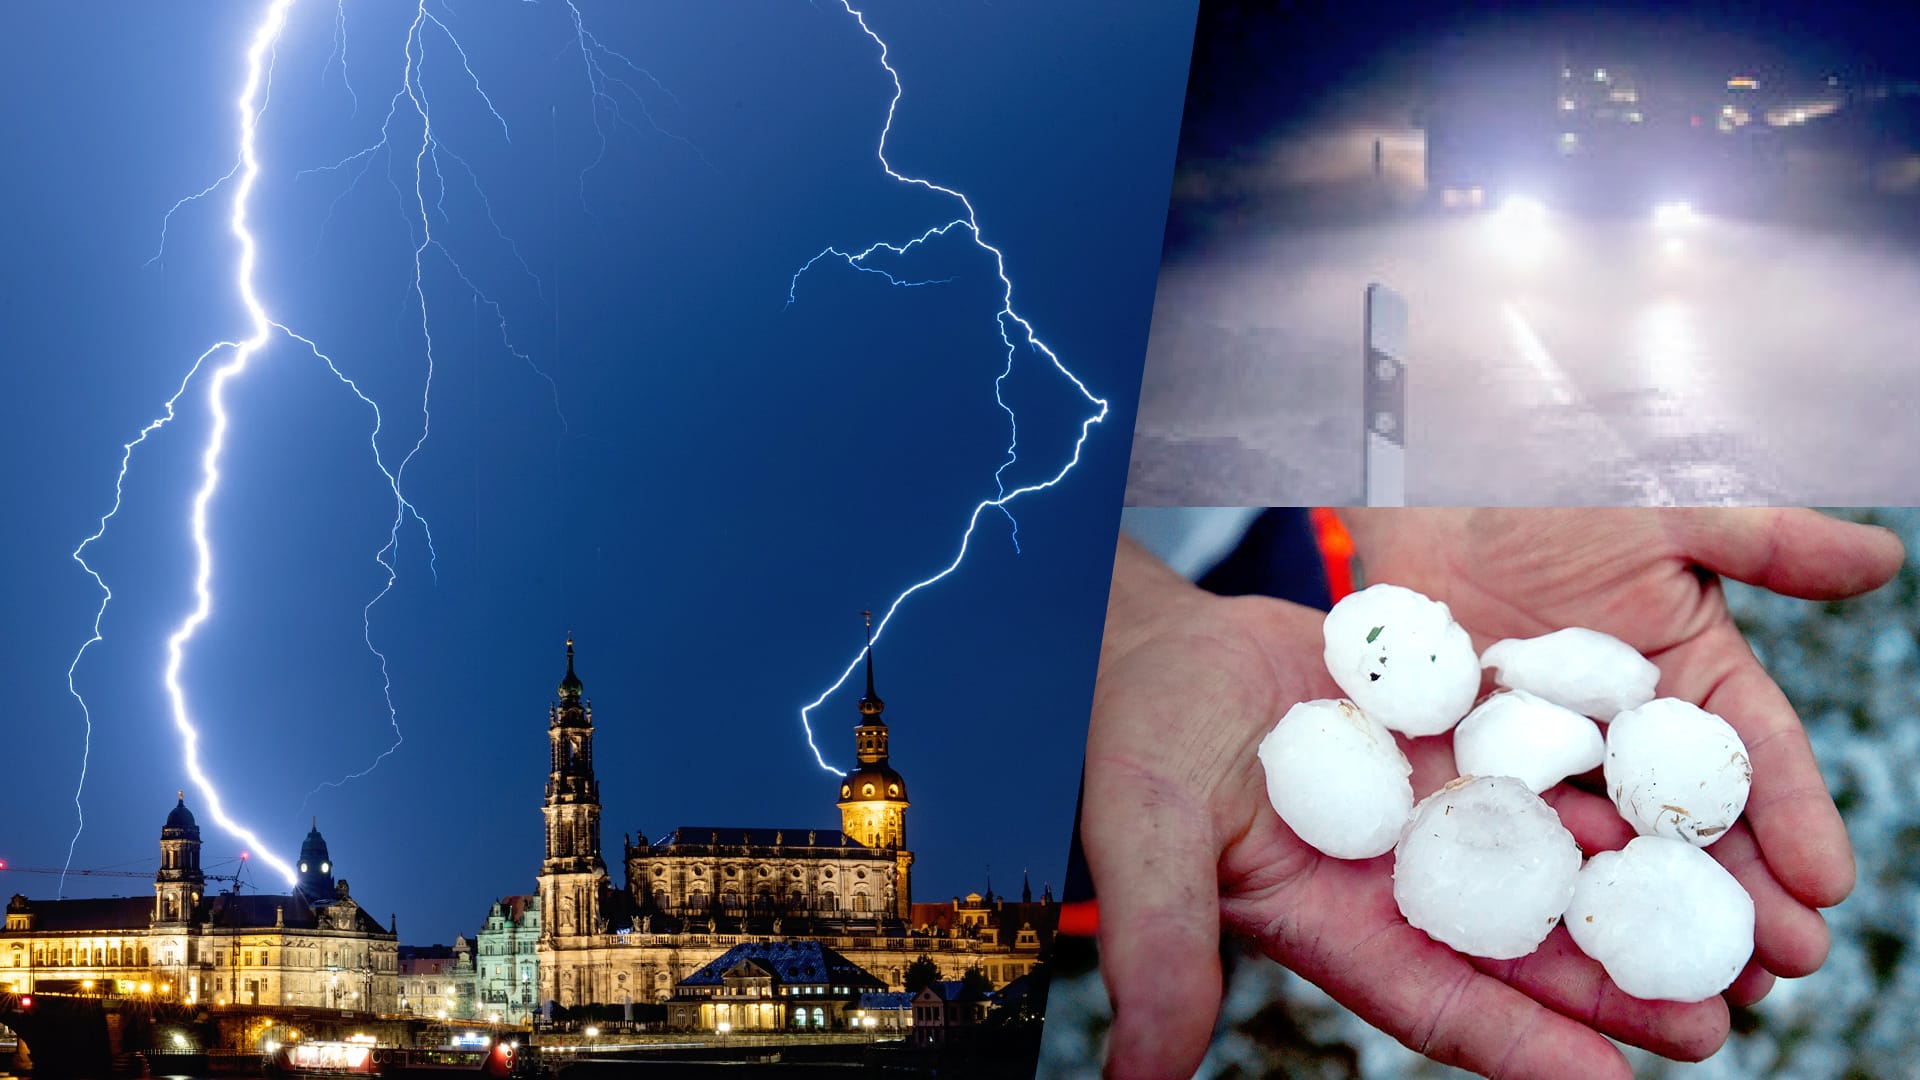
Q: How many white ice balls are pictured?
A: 7